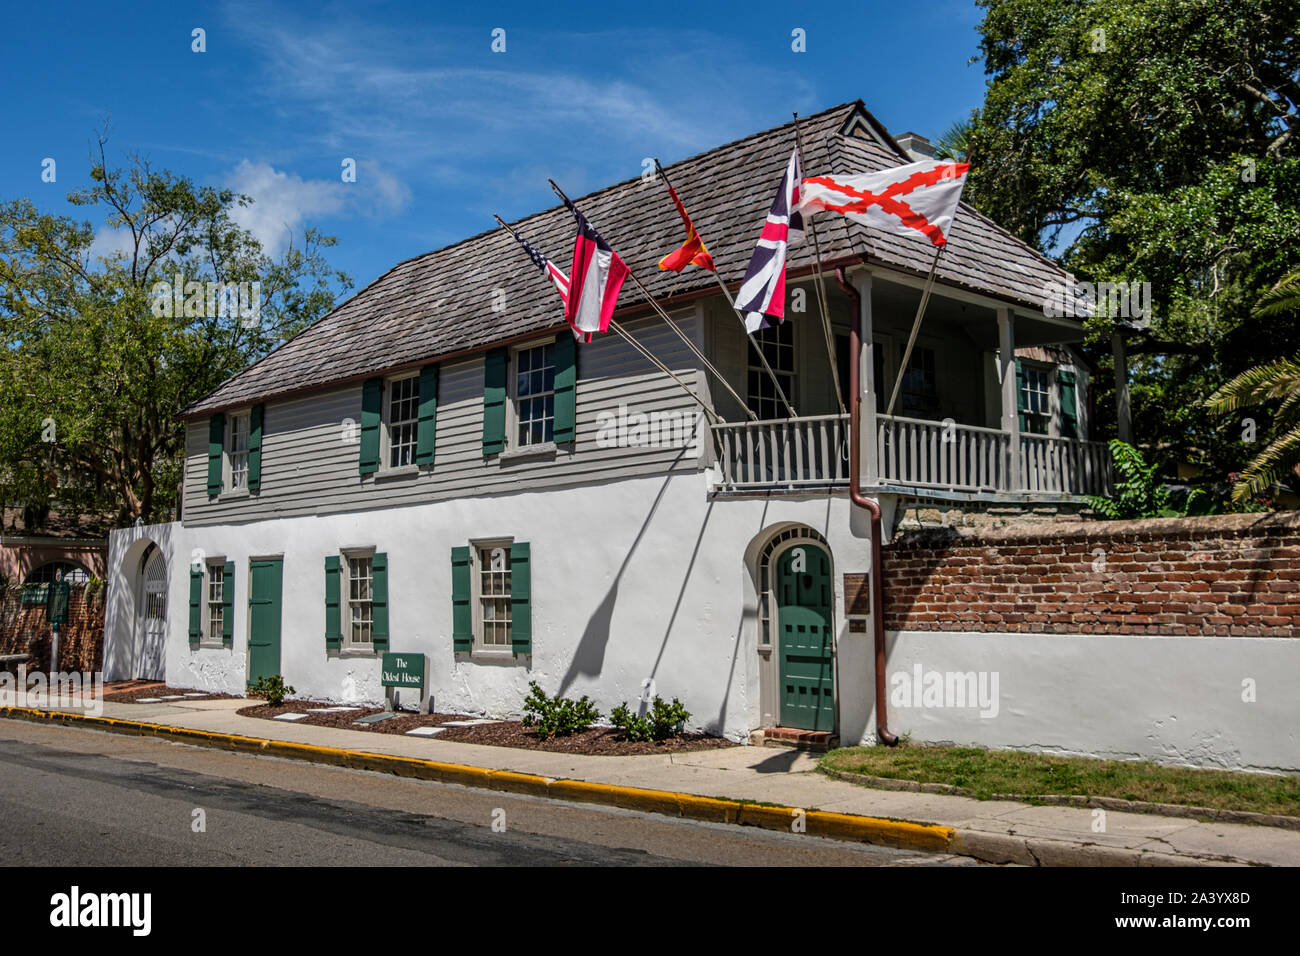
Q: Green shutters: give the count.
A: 14